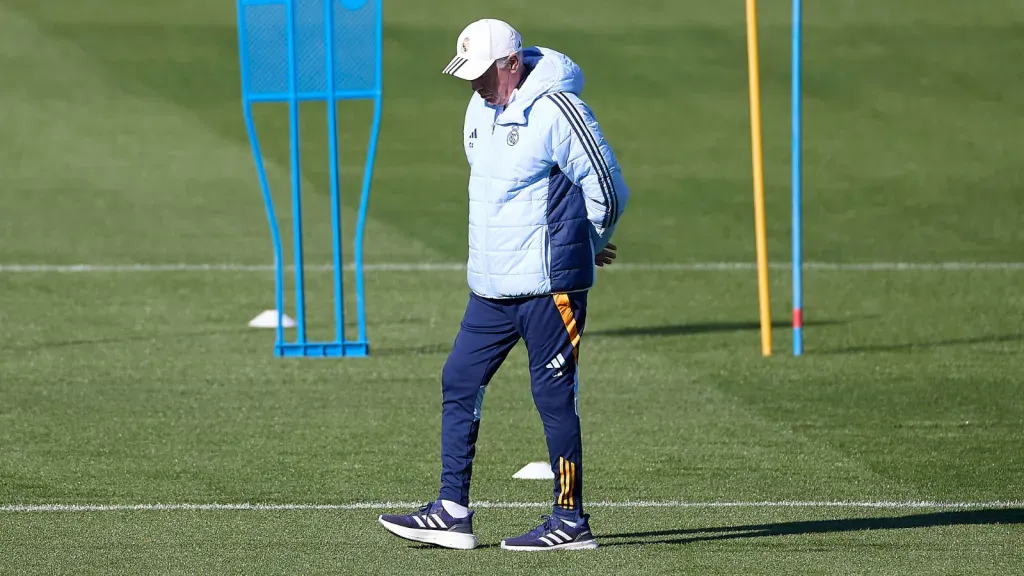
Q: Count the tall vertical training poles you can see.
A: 2